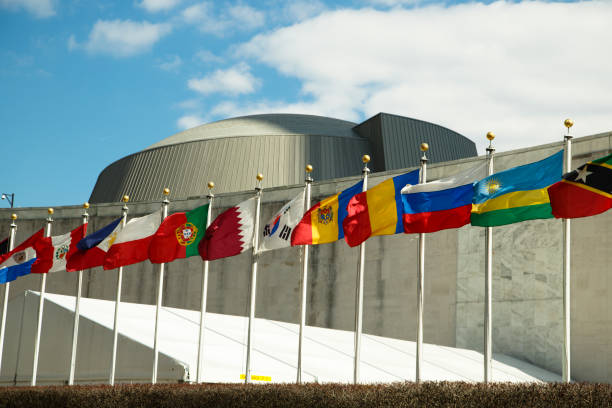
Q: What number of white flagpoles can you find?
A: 12